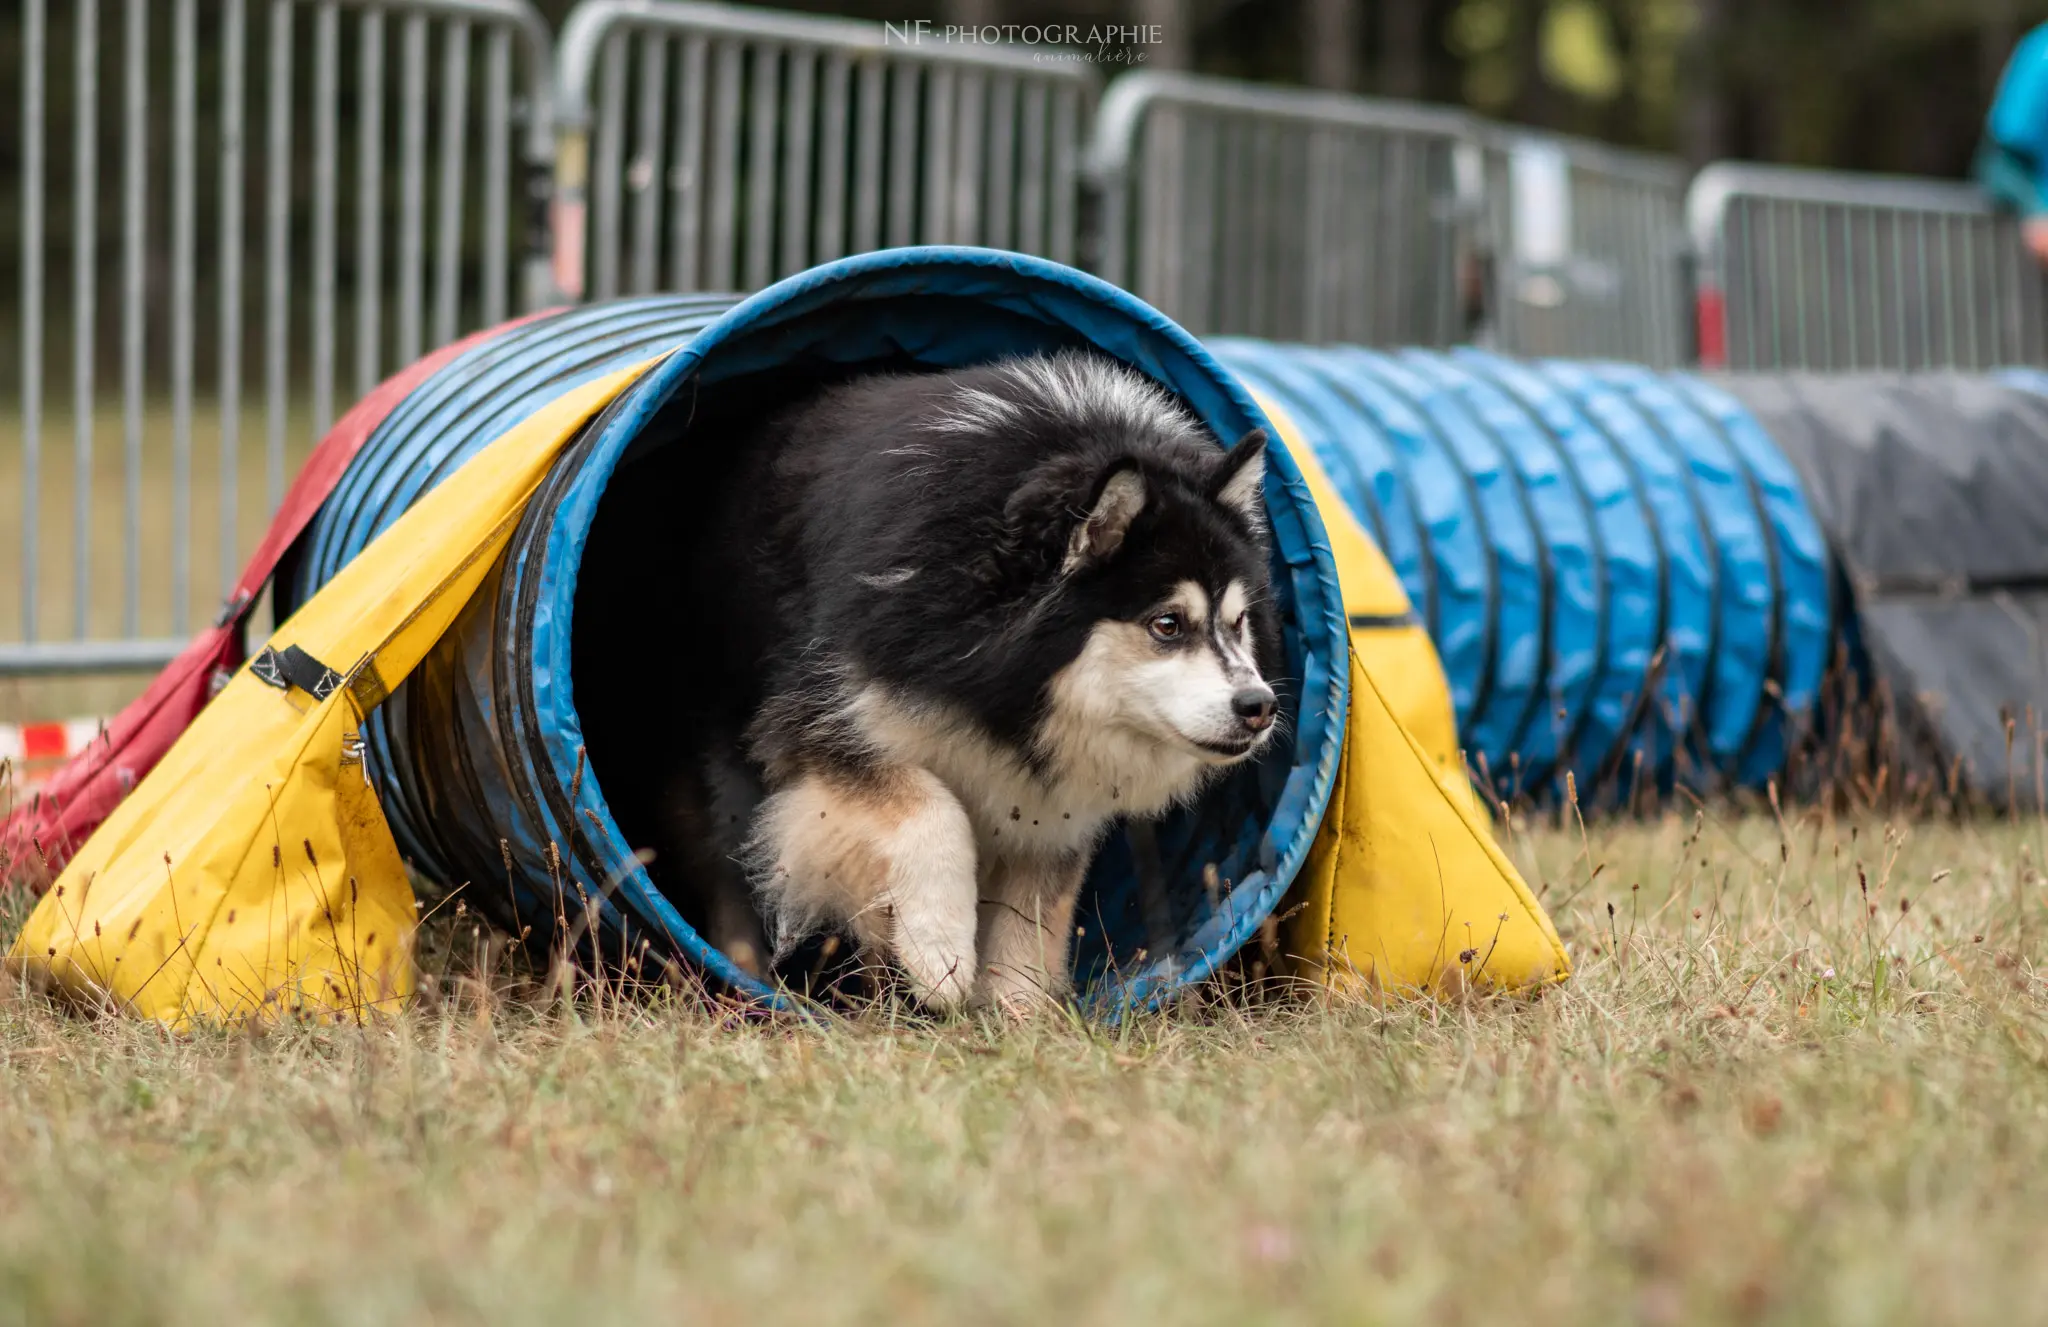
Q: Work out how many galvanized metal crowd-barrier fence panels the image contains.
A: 5